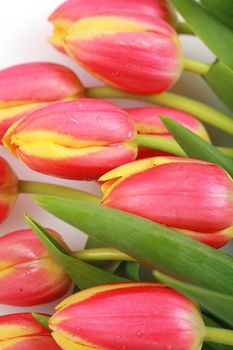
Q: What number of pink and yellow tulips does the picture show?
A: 10